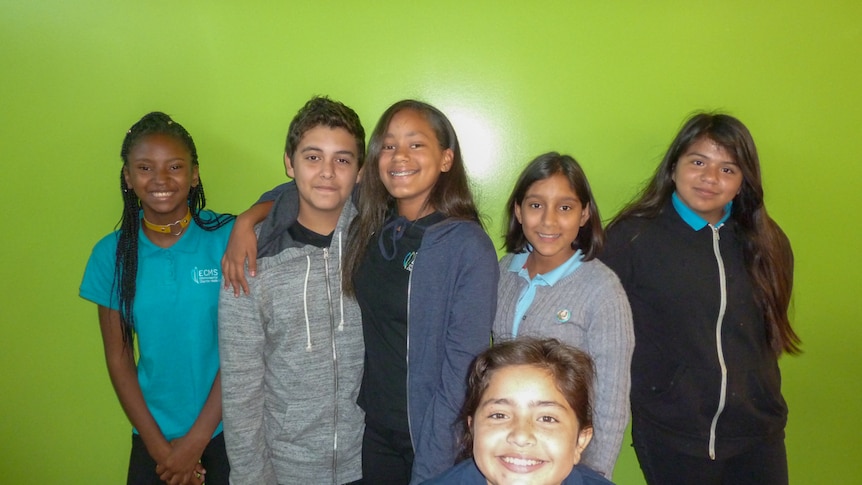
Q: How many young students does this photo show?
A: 6